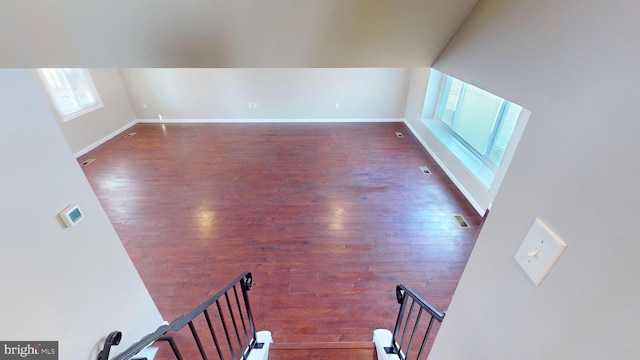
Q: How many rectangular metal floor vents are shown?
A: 5